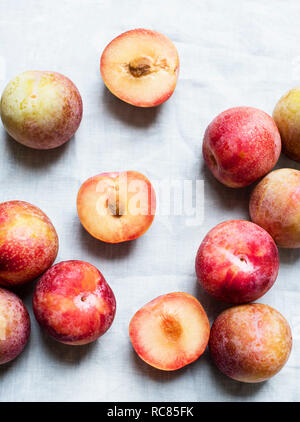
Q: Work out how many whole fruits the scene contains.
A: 9